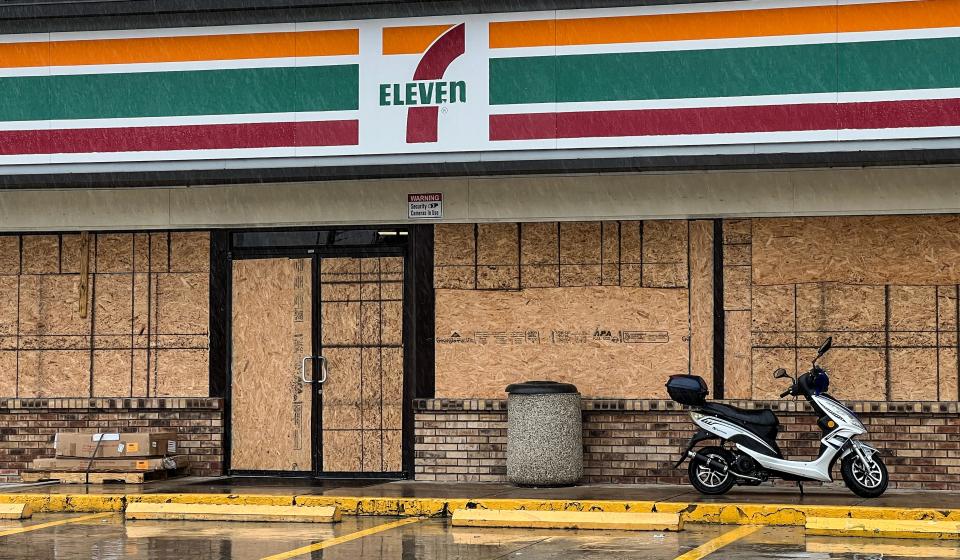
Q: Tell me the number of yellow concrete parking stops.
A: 4